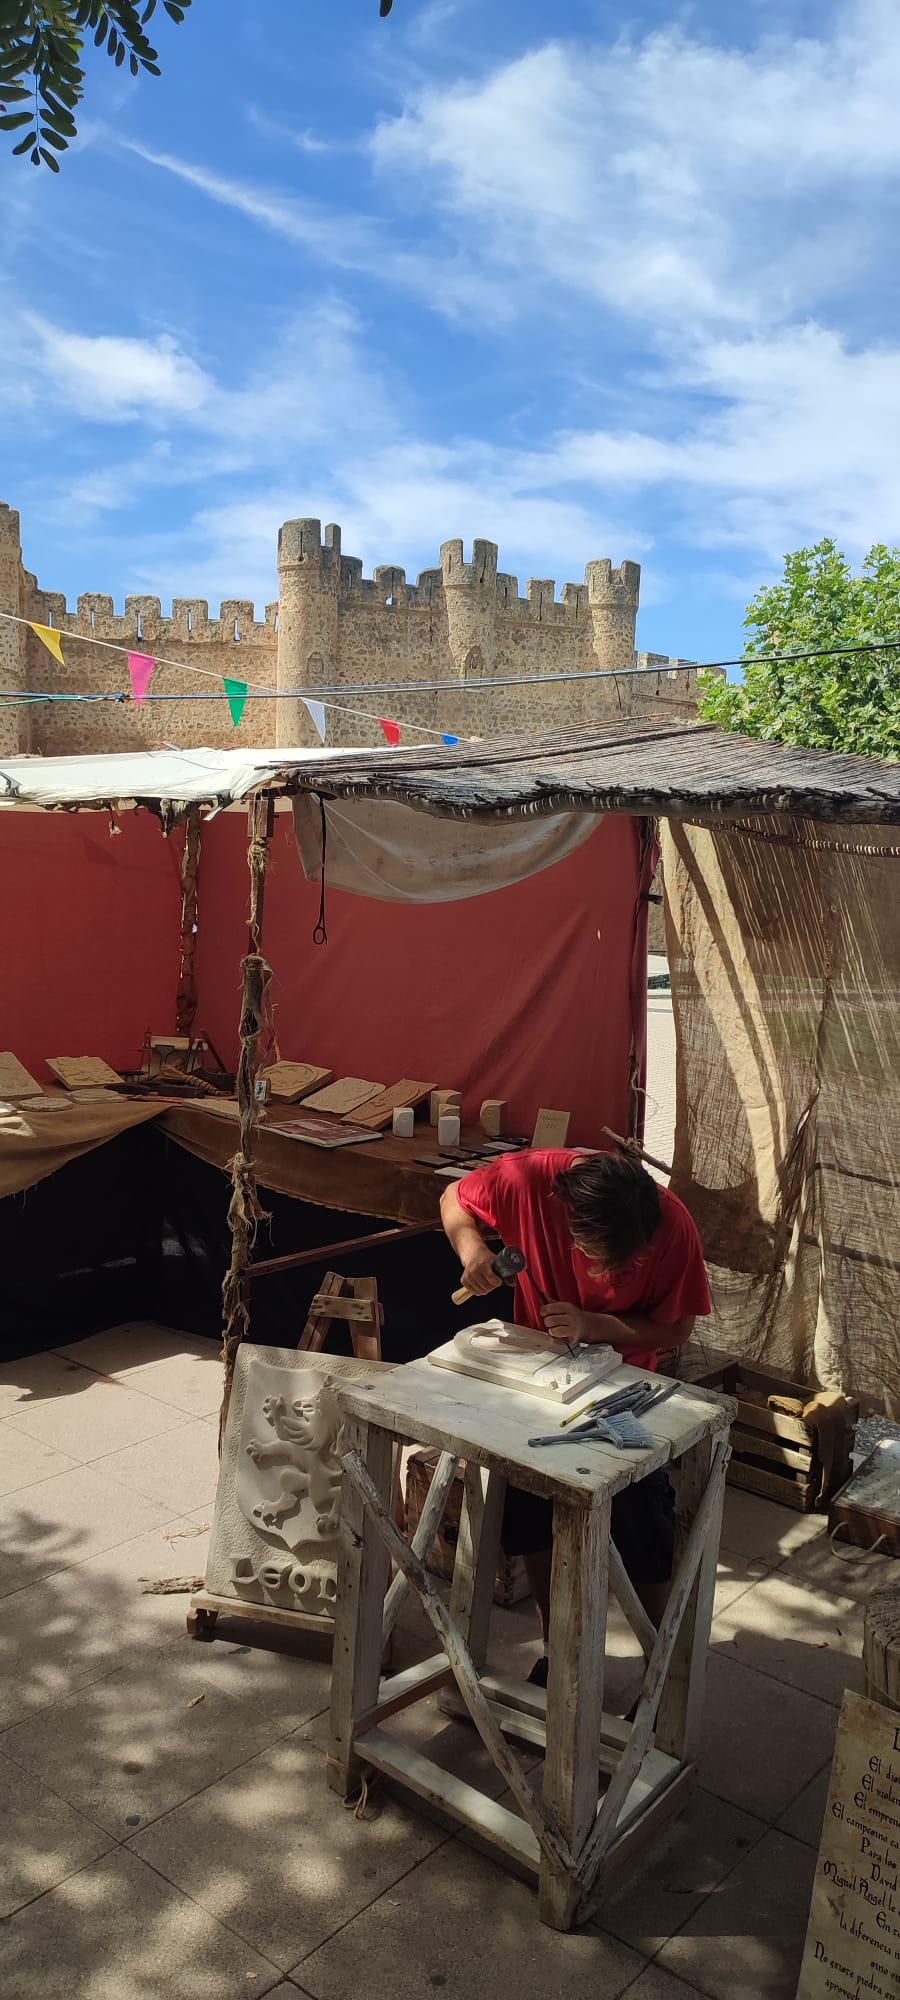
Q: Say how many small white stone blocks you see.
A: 2